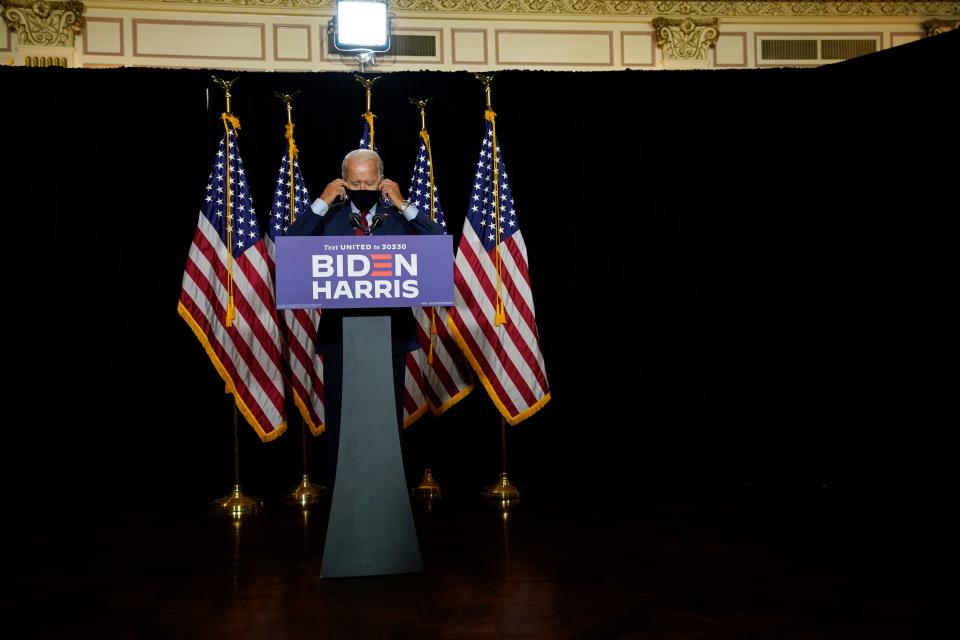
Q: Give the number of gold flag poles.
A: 5